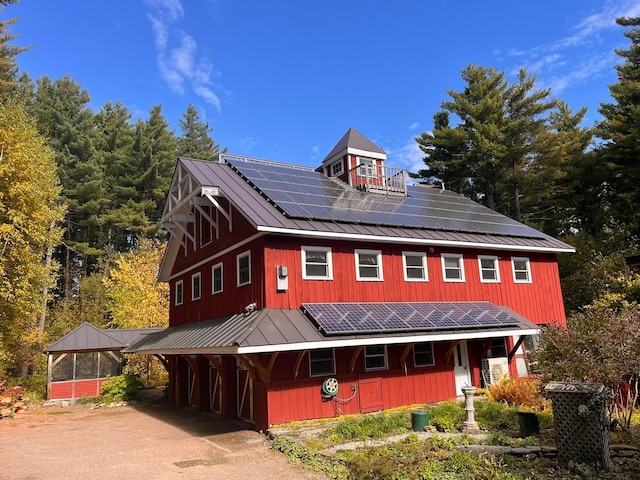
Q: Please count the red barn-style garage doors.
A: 3